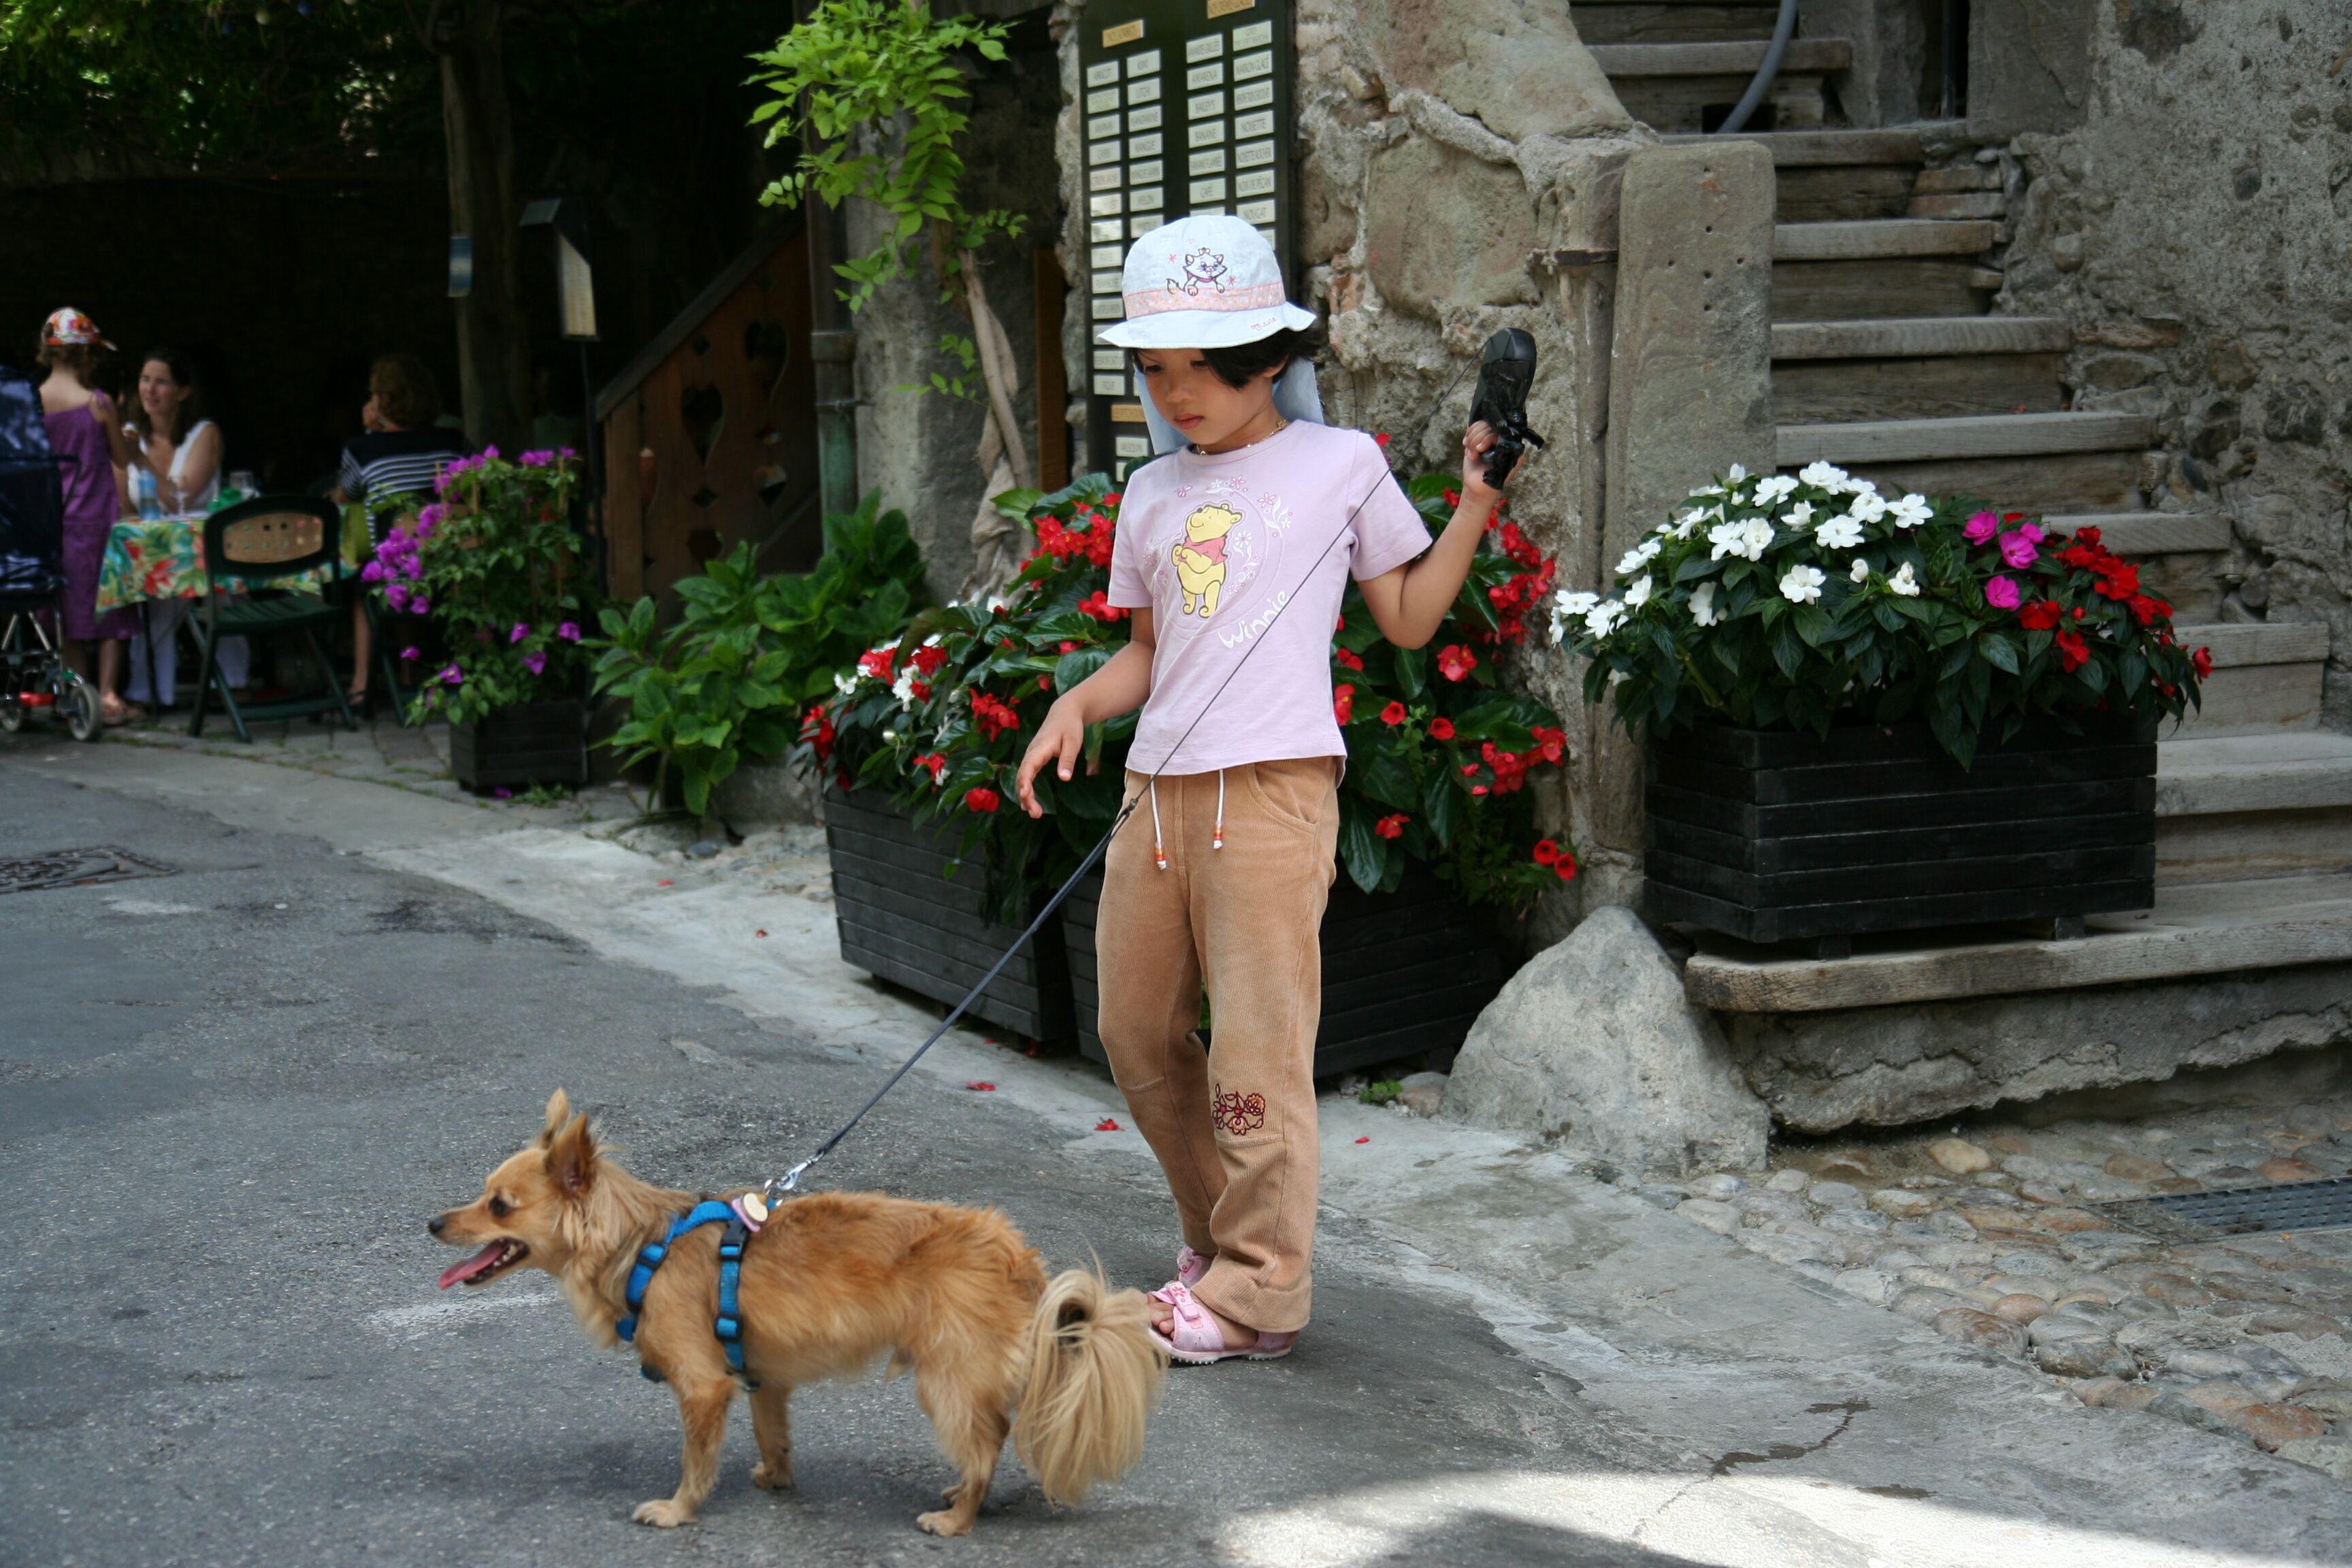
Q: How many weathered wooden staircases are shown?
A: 1